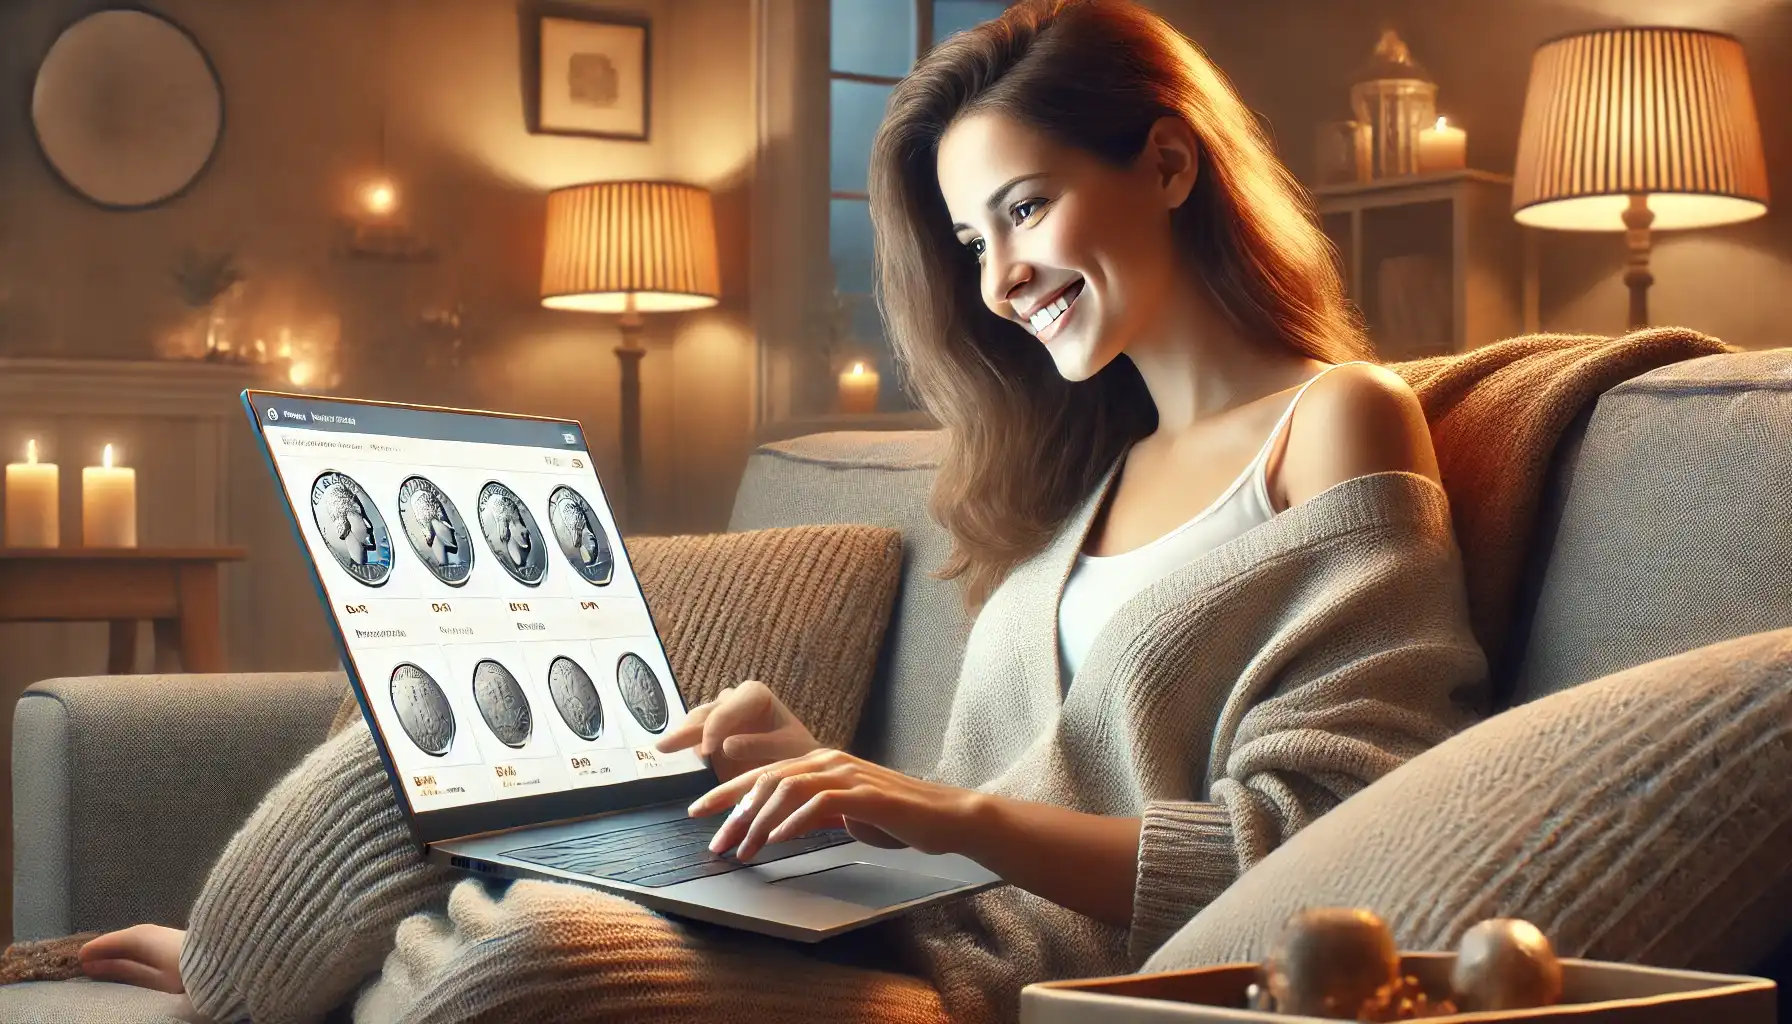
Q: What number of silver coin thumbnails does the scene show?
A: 8